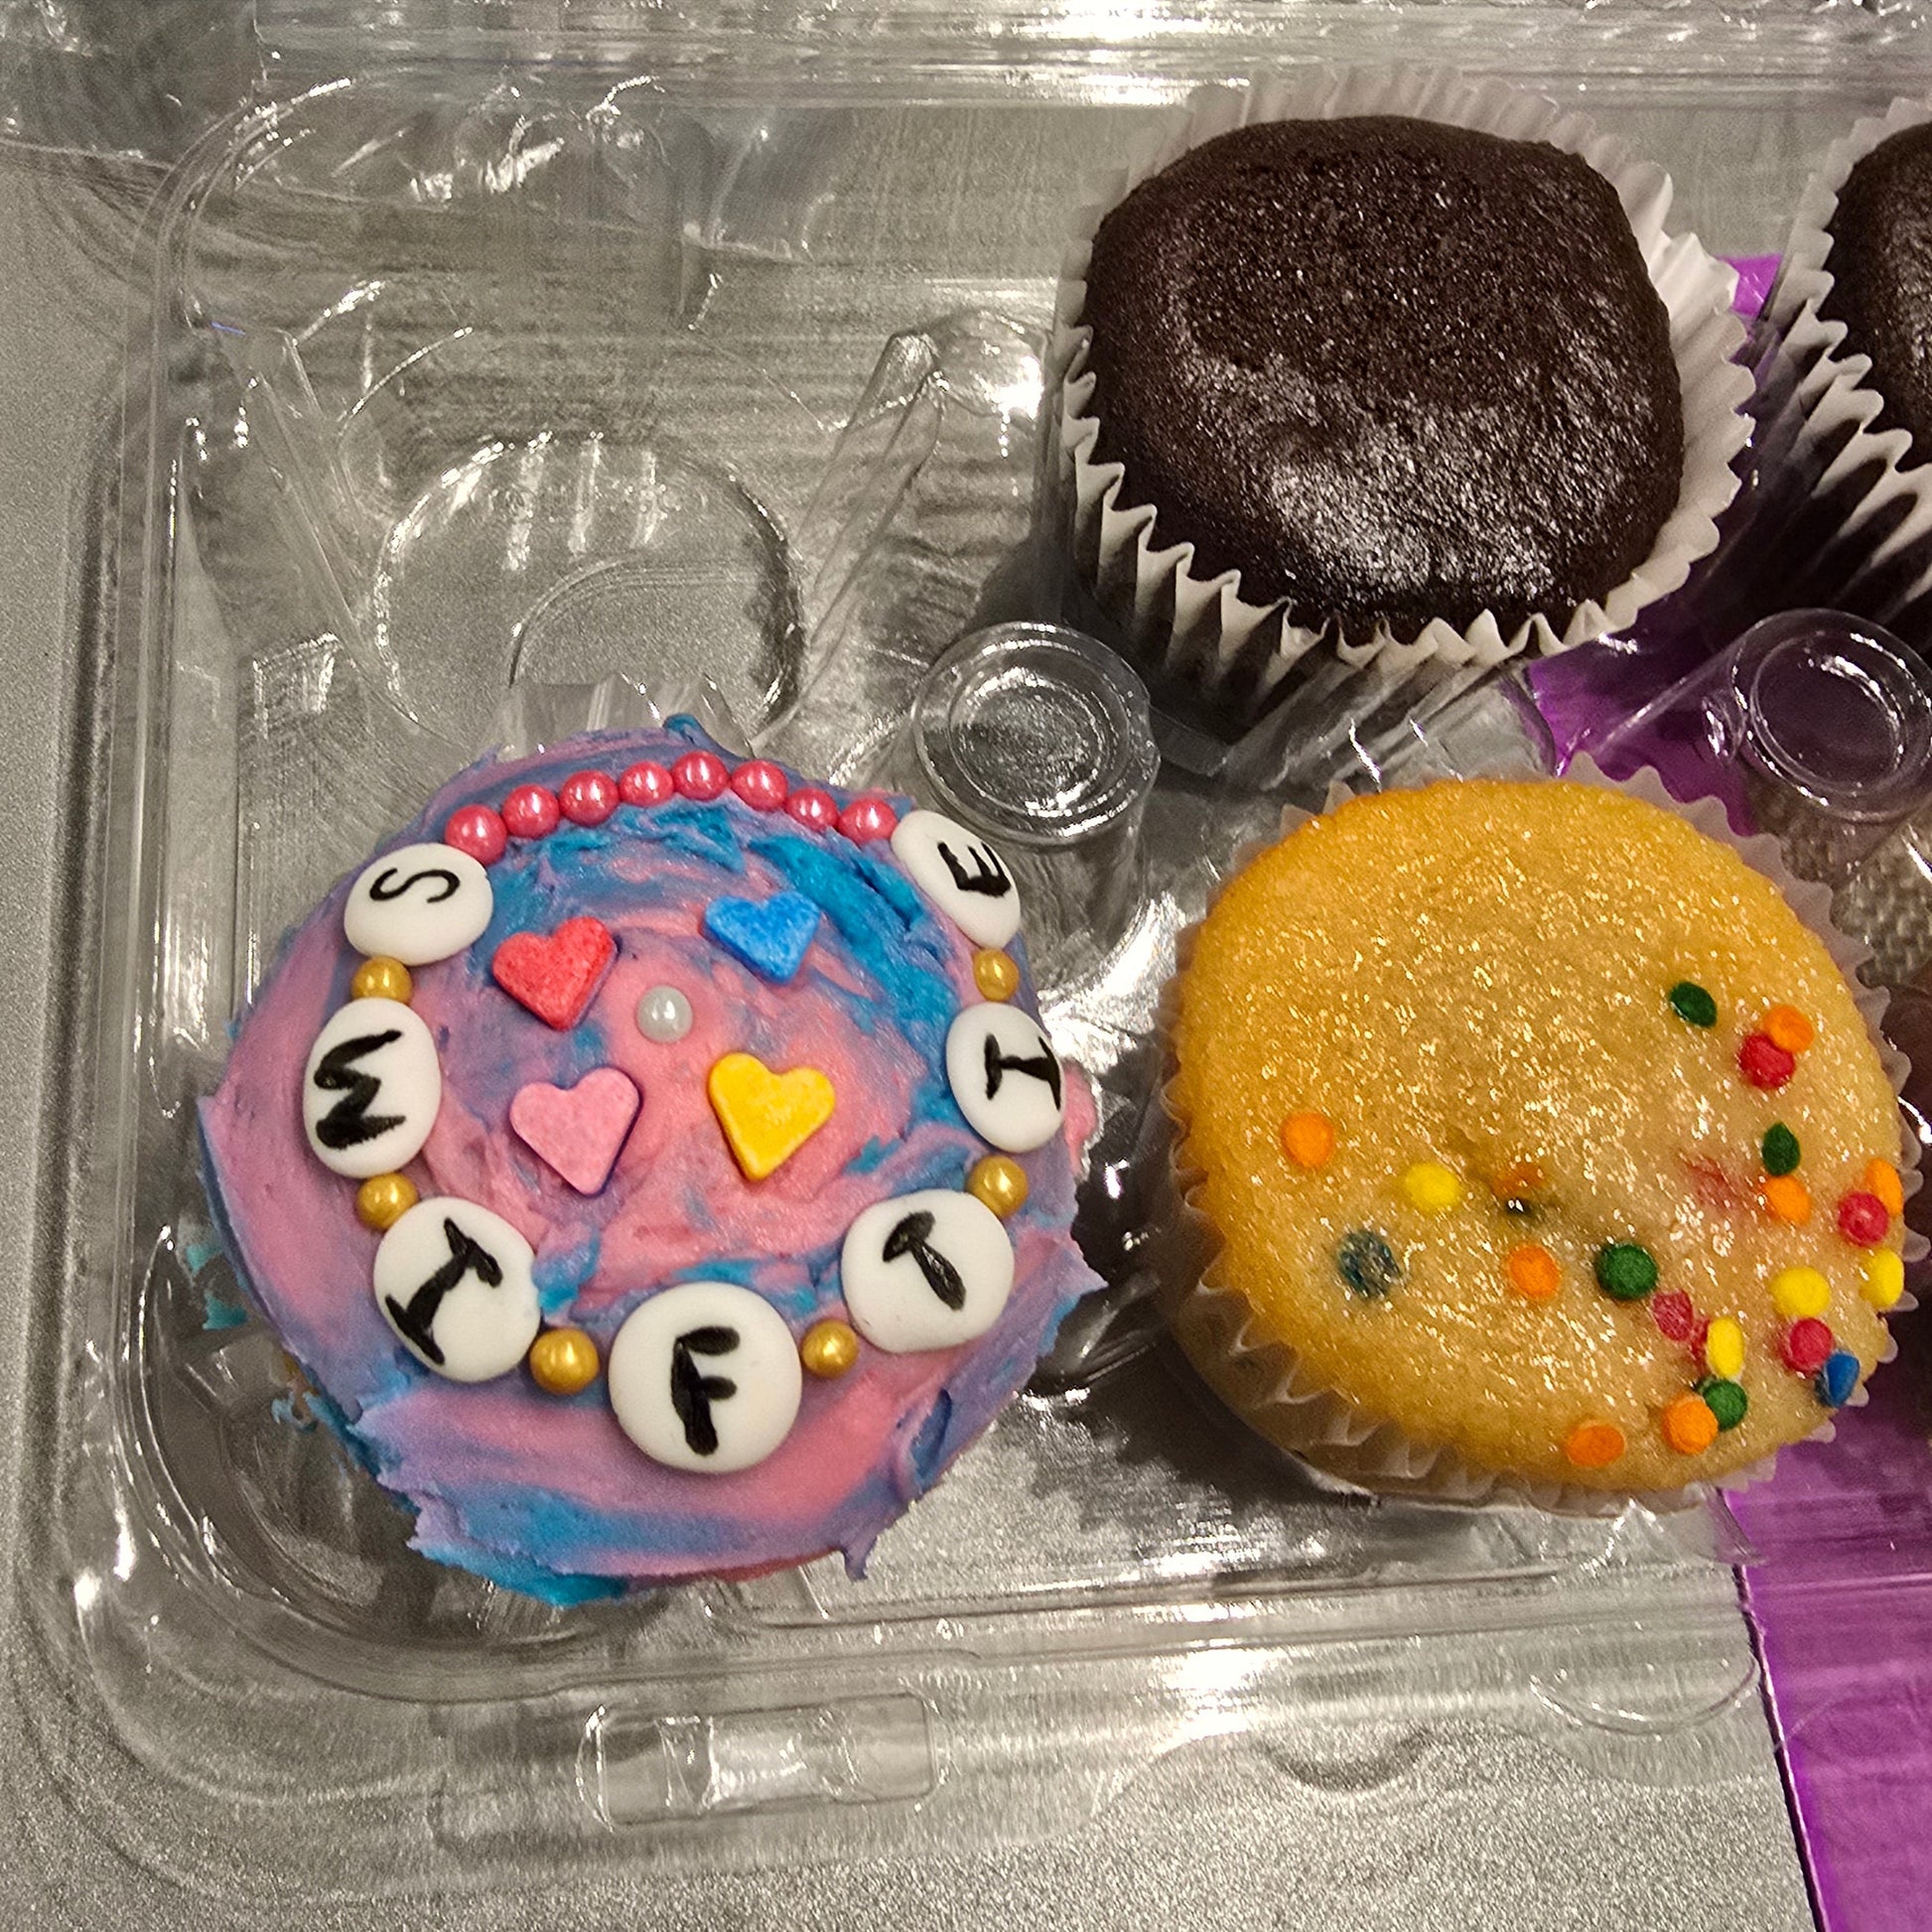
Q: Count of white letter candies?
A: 7